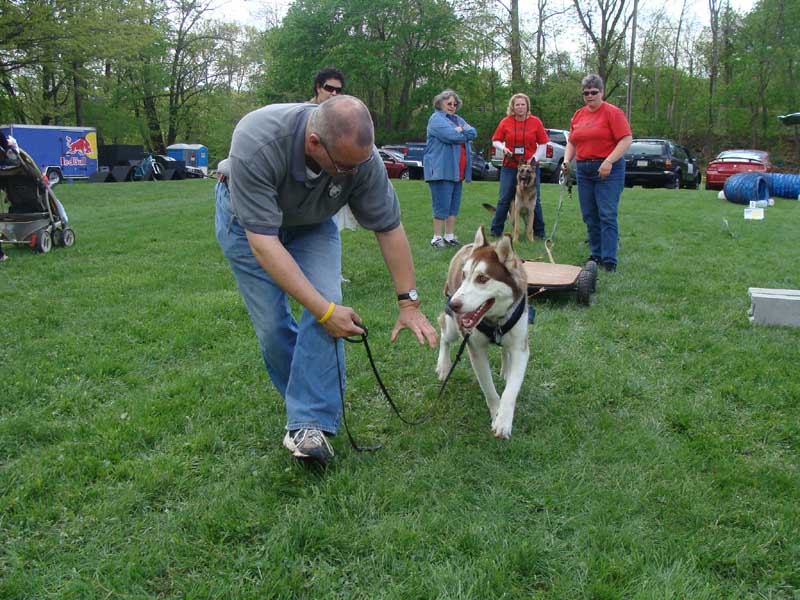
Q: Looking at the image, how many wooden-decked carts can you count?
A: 1